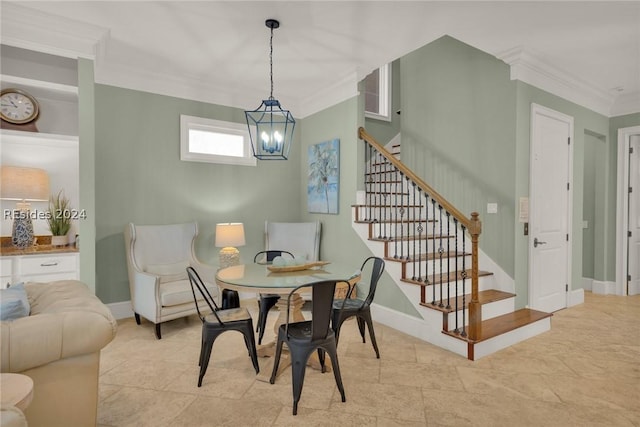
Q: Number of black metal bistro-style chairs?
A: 4